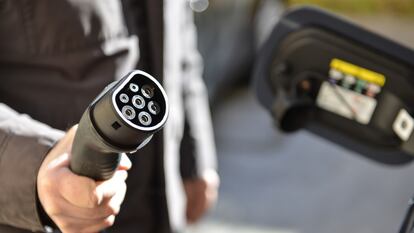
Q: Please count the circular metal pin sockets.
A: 7